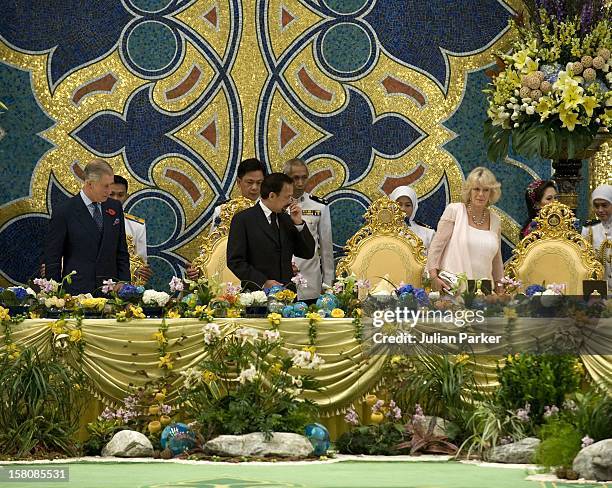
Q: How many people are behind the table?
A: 9